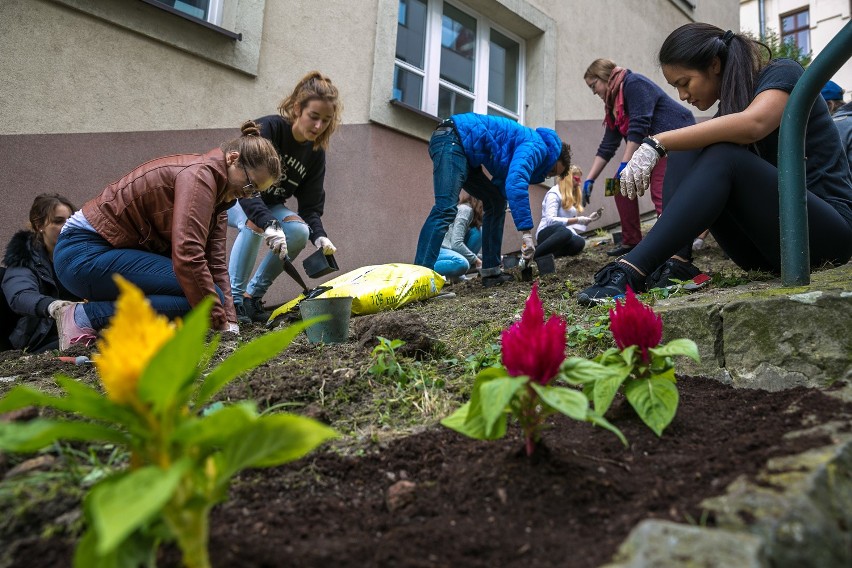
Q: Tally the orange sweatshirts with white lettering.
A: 0